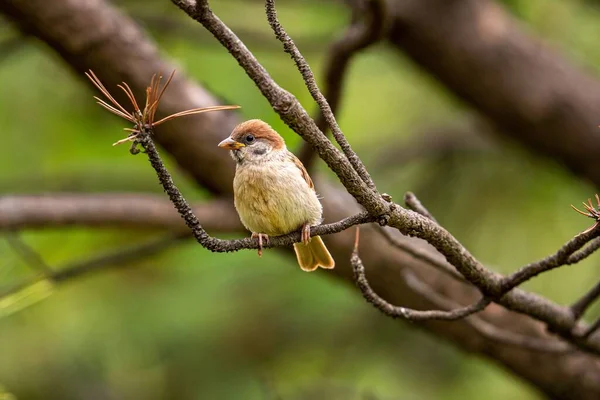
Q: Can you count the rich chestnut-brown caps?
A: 1